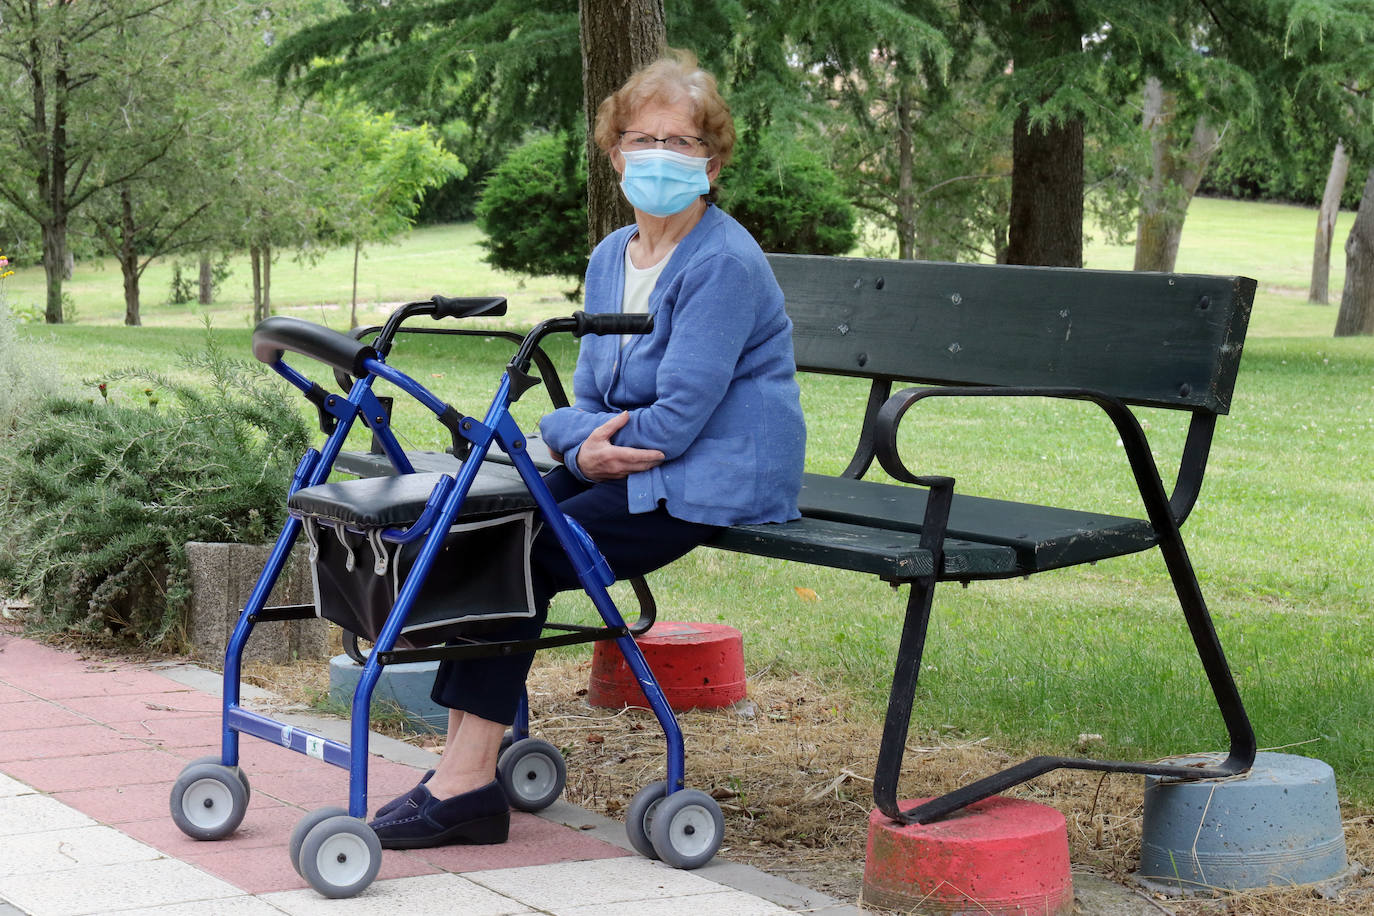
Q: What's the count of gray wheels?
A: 8